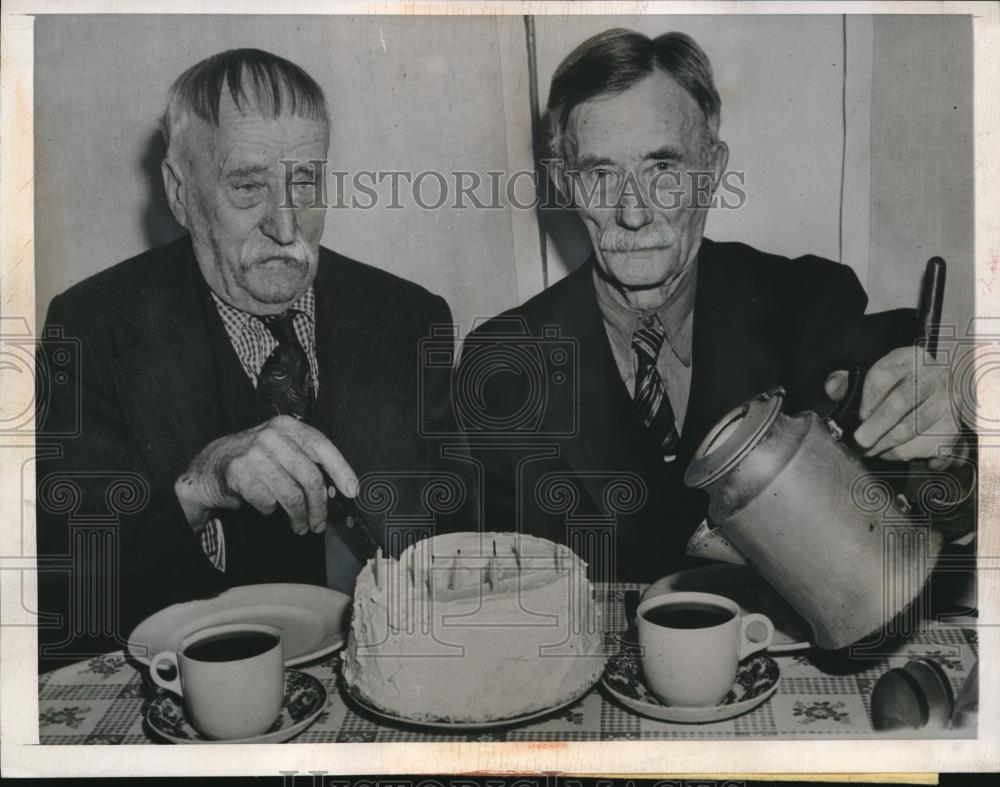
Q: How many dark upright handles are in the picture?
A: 1